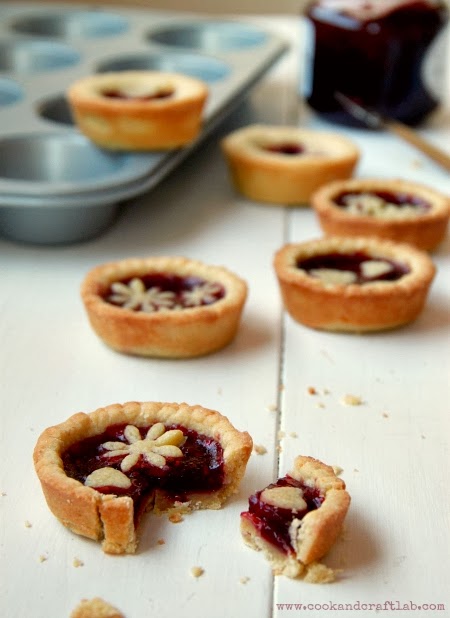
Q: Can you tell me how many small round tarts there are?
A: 6